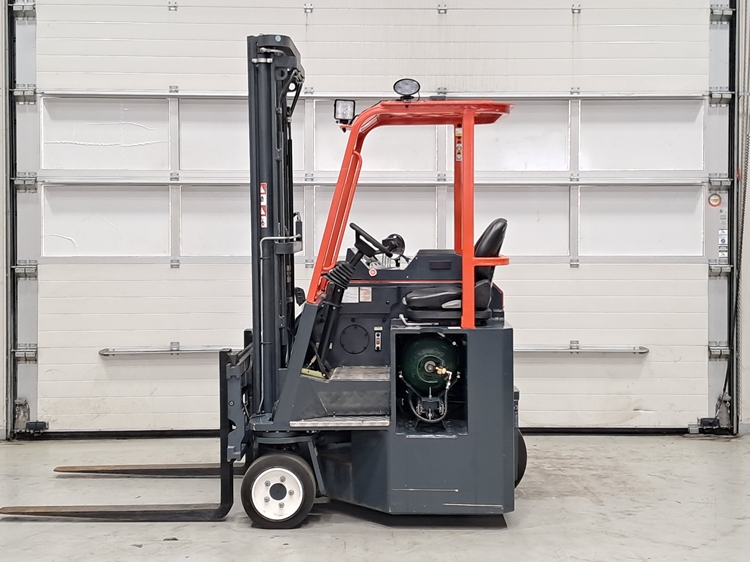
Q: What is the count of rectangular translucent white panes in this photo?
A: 10